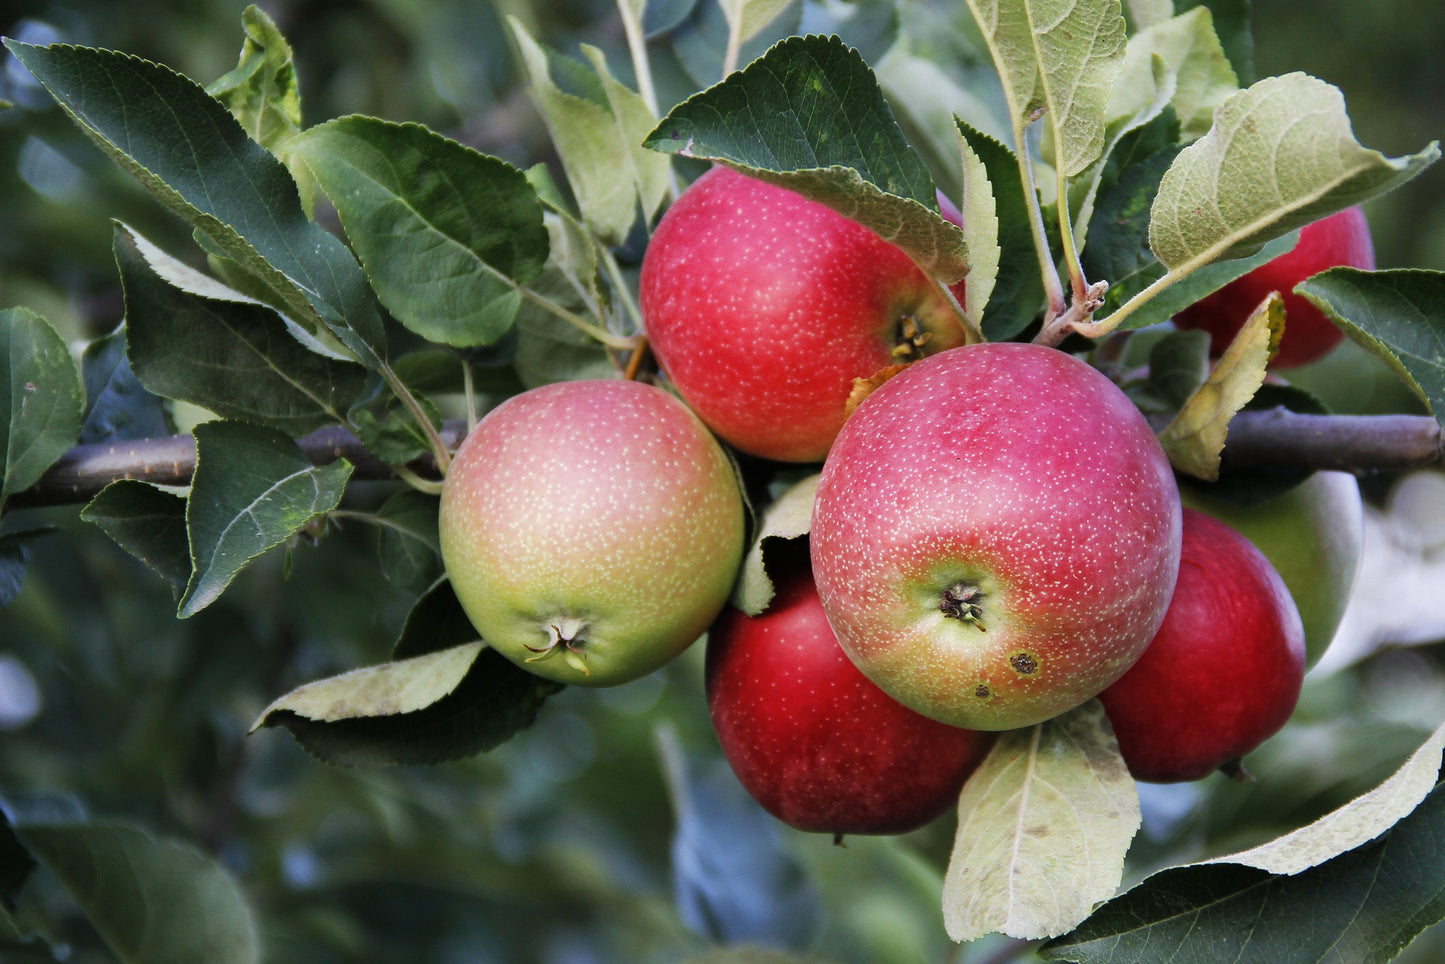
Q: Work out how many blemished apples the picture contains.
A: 1